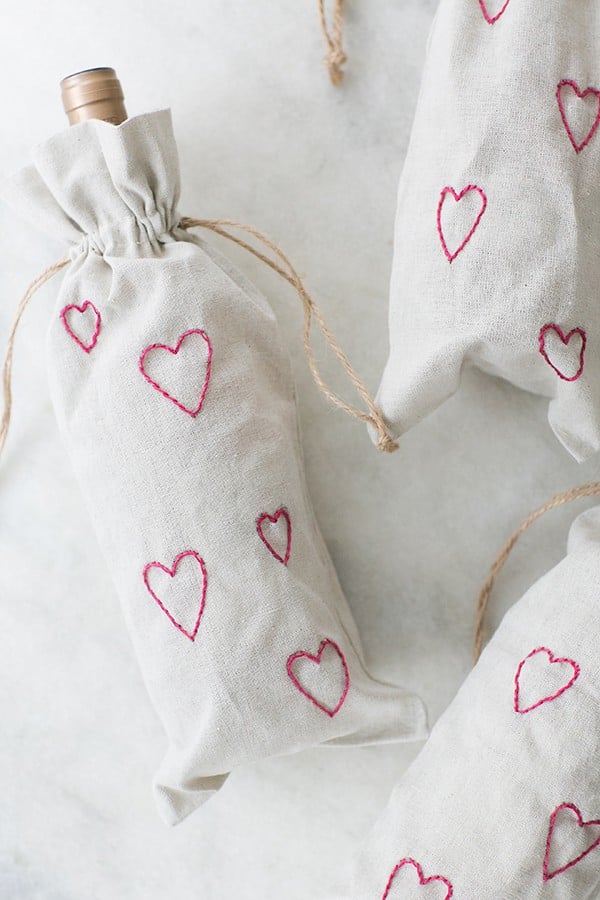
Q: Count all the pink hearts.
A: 12